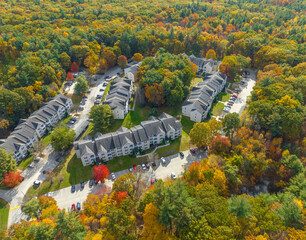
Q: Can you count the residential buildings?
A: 6